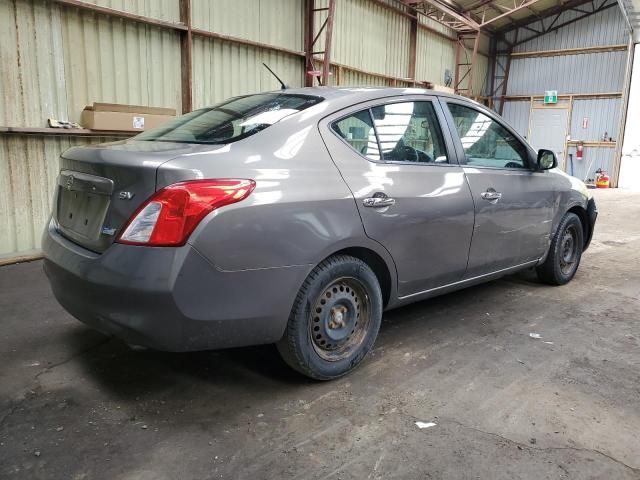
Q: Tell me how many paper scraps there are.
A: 2